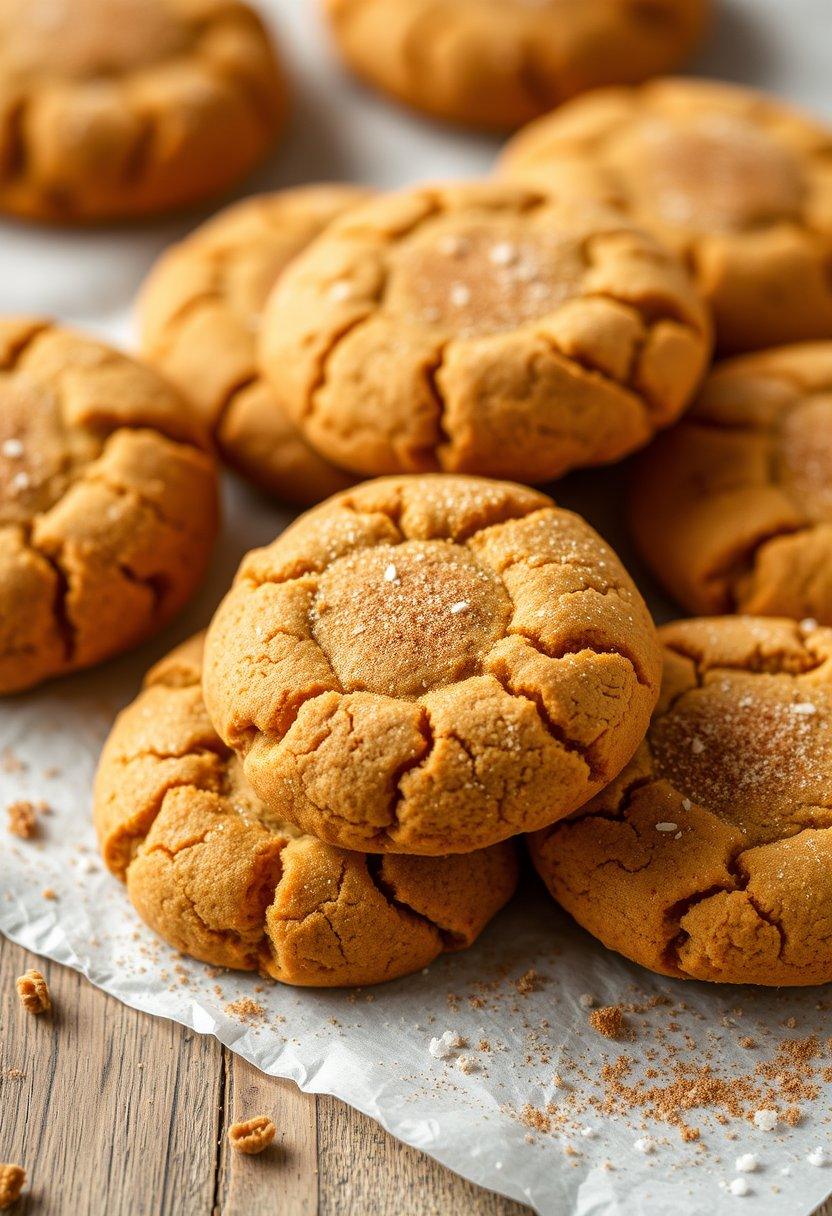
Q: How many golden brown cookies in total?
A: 10